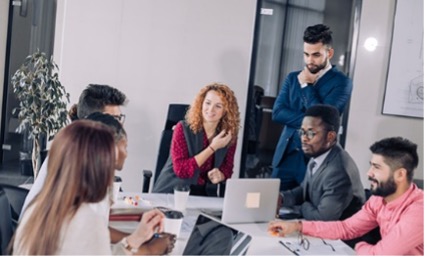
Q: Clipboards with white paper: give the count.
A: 1